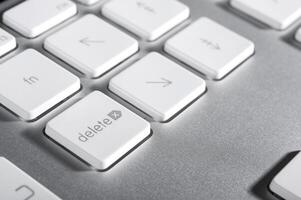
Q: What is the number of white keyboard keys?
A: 13